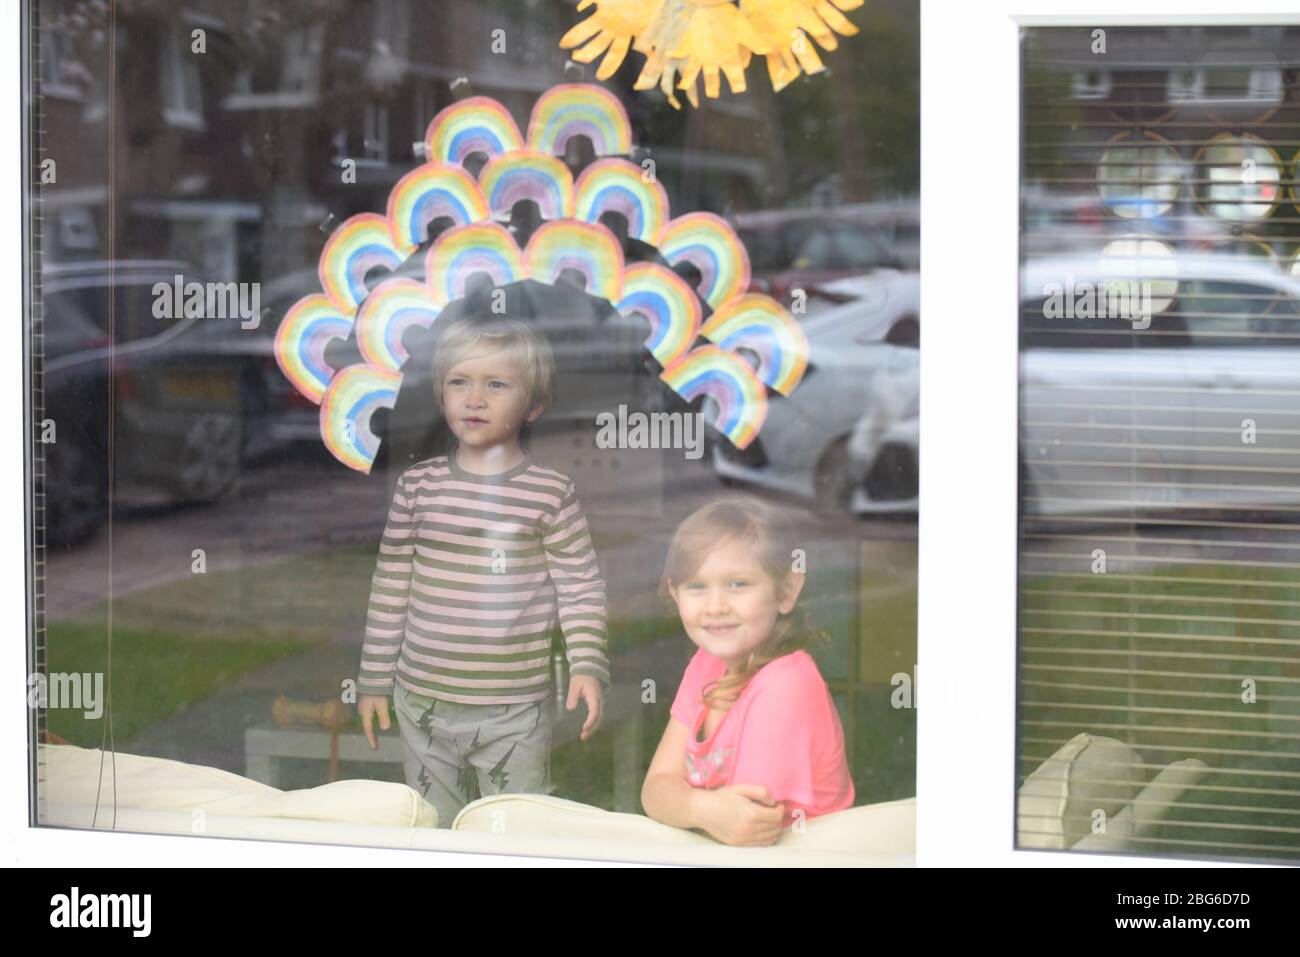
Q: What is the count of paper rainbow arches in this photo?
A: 15